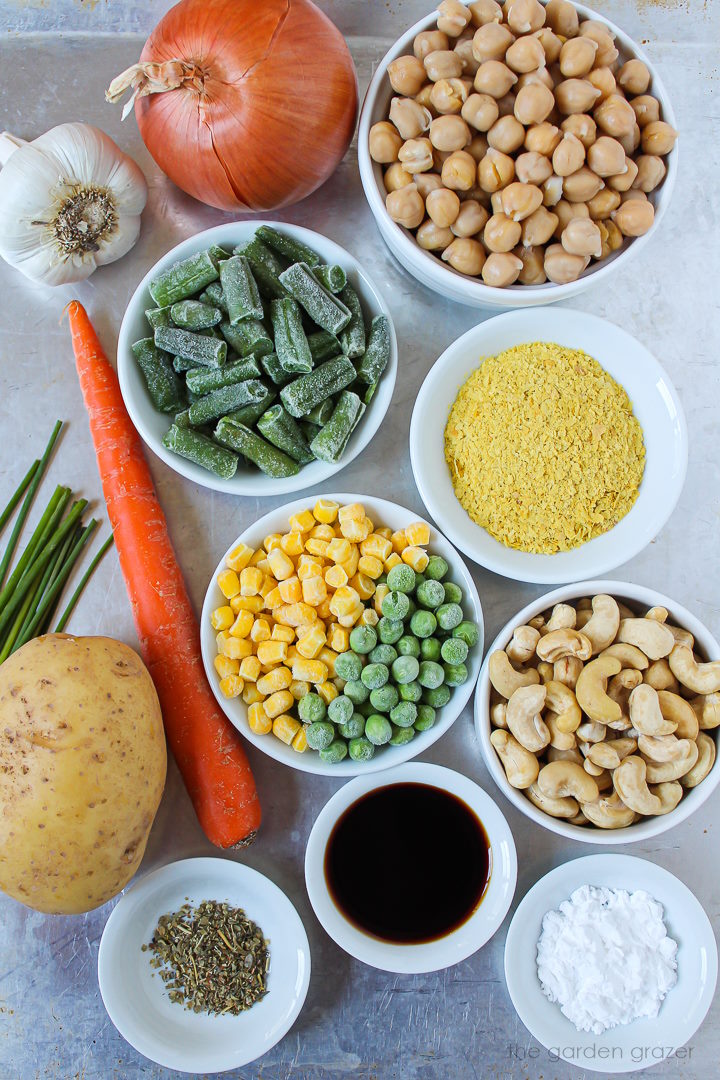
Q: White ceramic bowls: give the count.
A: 8